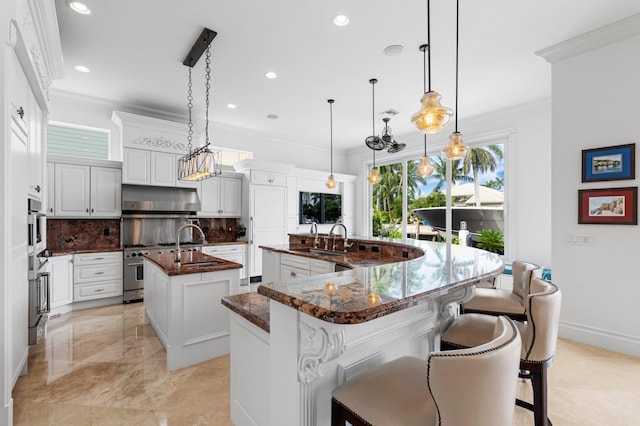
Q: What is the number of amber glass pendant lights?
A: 5